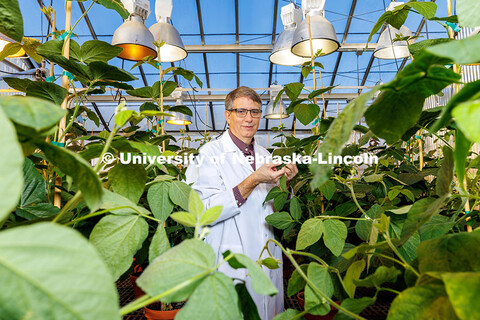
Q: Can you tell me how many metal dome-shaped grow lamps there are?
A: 8